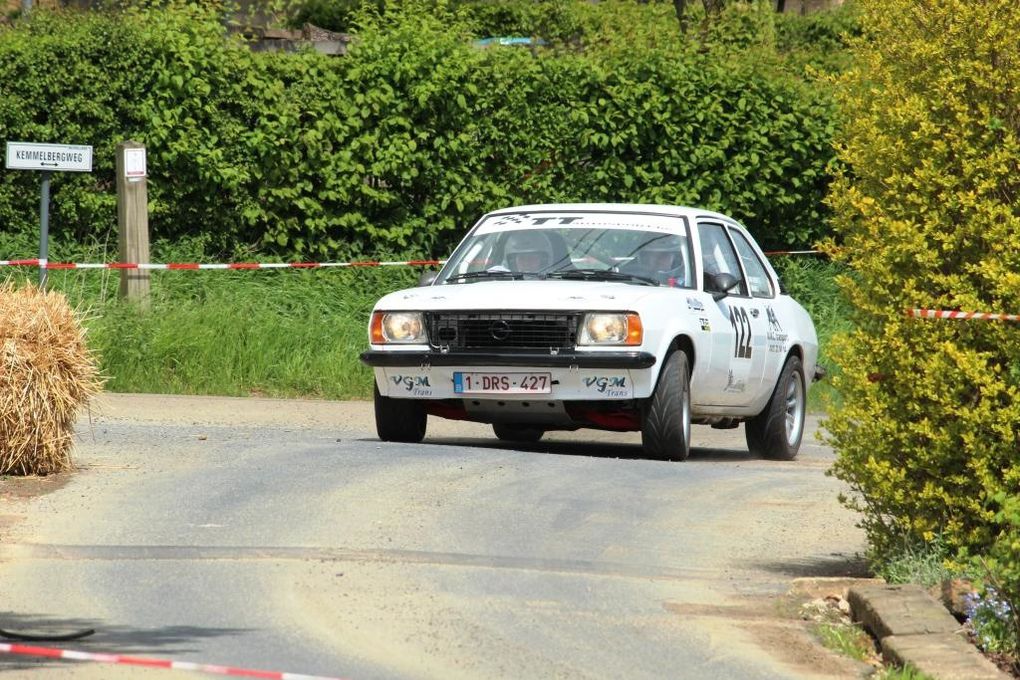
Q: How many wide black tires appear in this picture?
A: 4